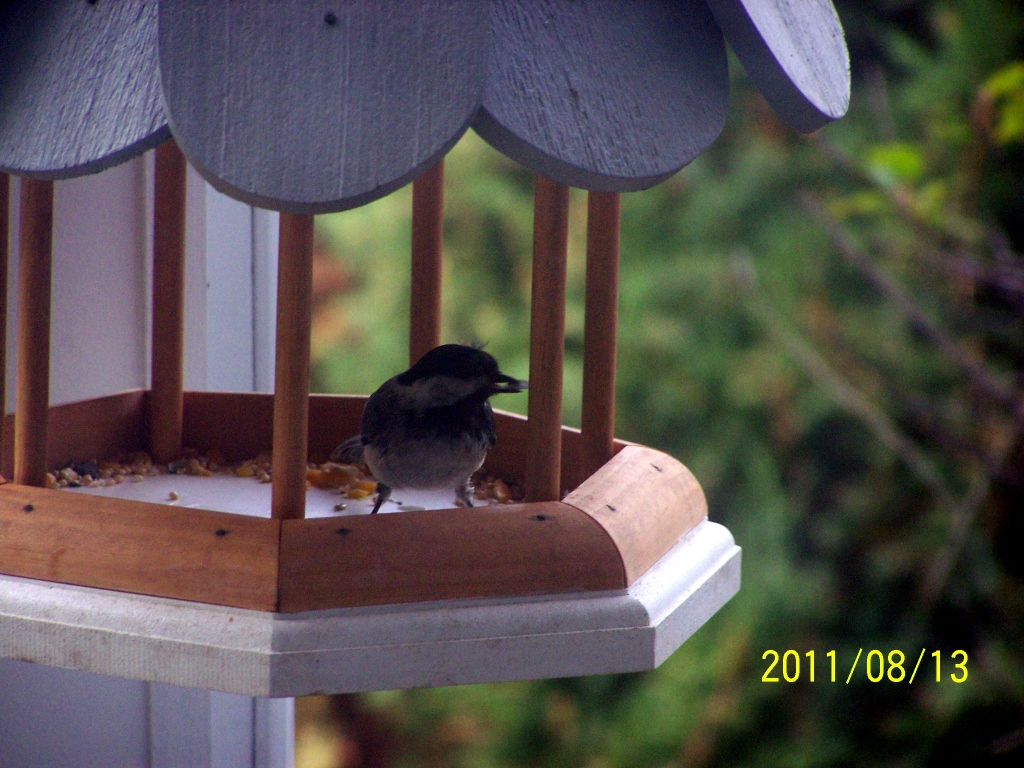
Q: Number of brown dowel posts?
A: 7